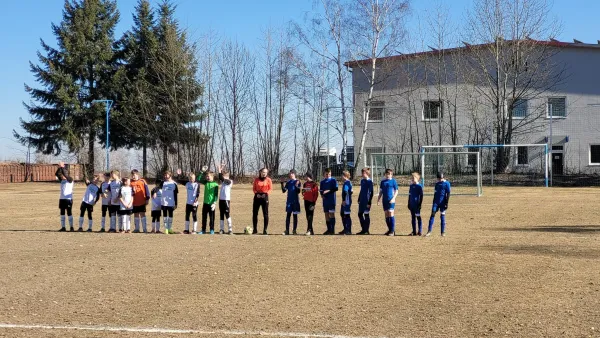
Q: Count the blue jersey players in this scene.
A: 7